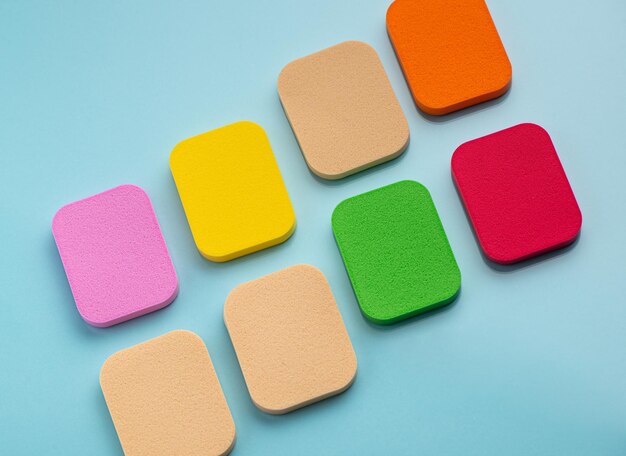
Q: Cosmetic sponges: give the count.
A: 8